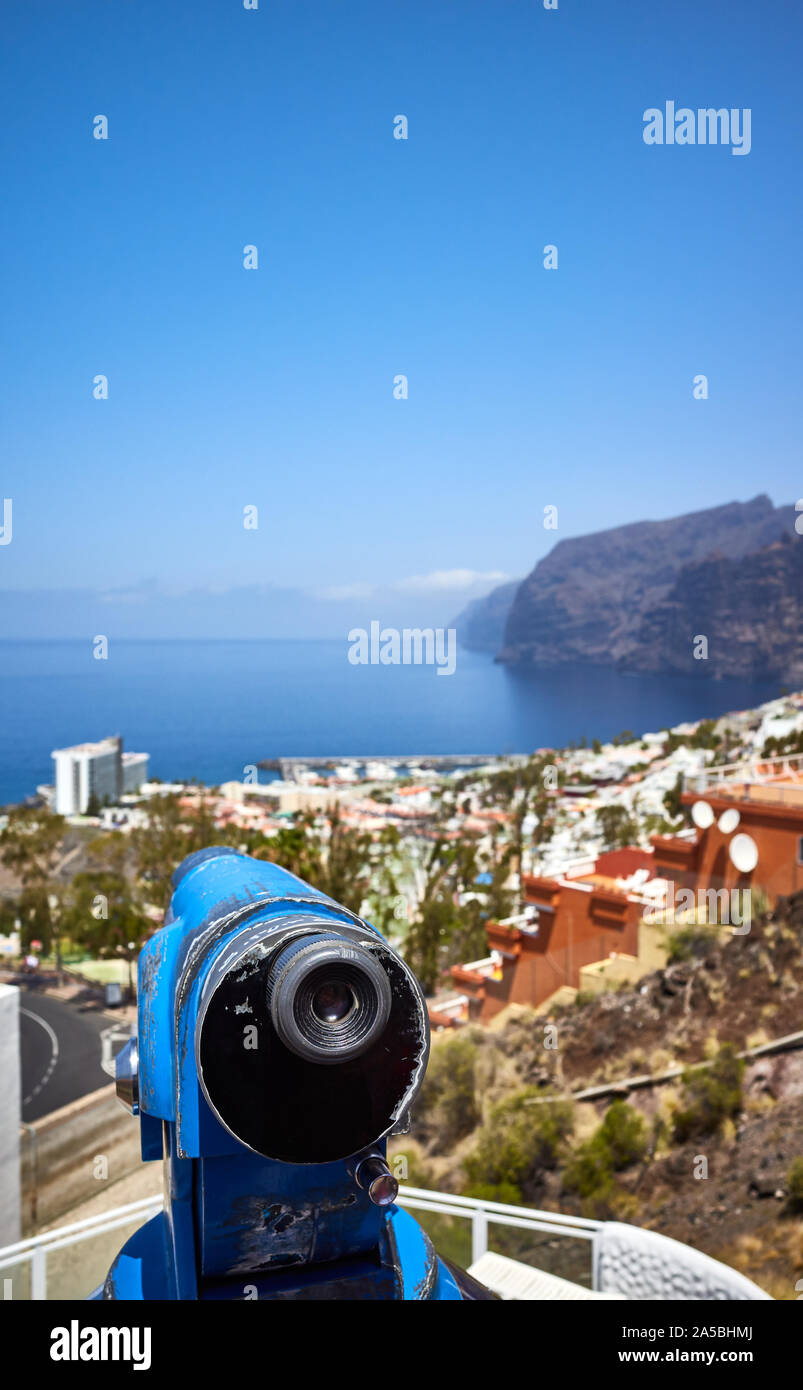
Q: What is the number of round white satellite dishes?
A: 3